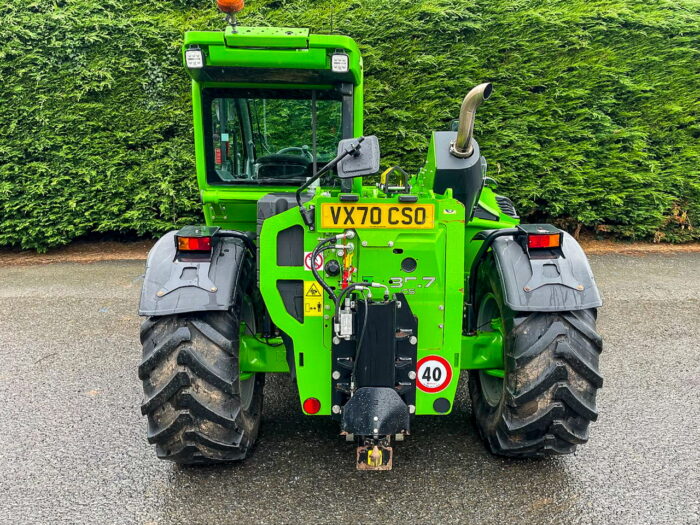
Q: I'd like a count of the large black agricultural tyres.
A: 2